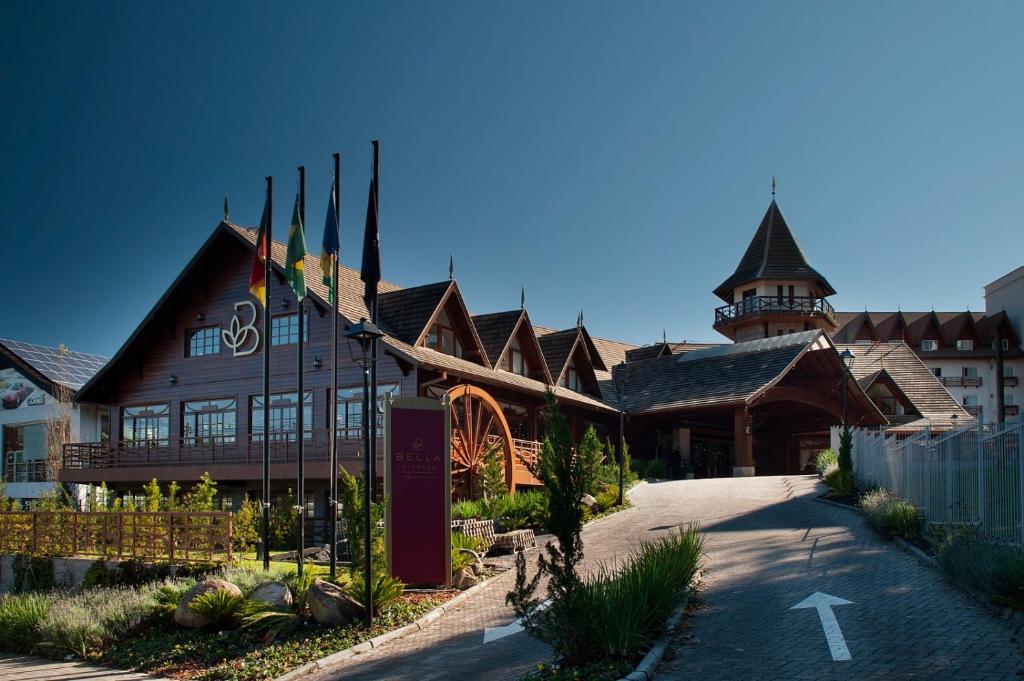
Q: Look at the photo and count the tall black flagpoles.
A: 4